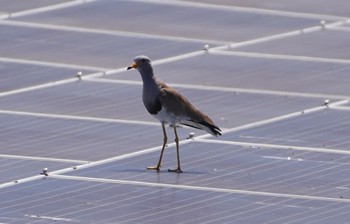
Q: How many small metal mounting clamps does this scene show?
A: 6